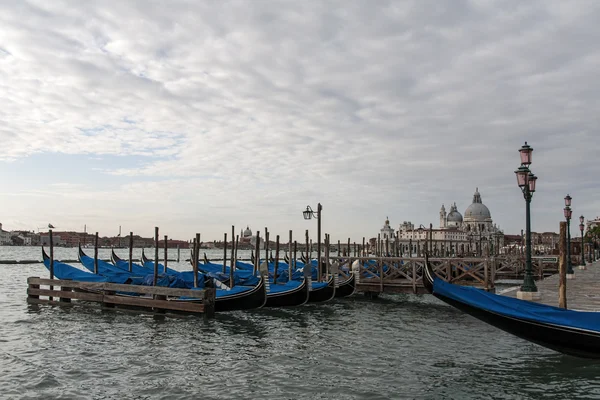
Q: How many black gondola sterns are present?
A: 11